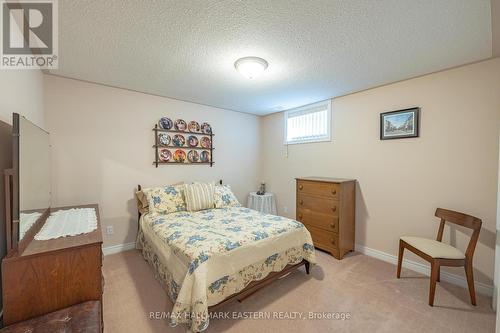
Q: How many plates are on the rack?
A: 12